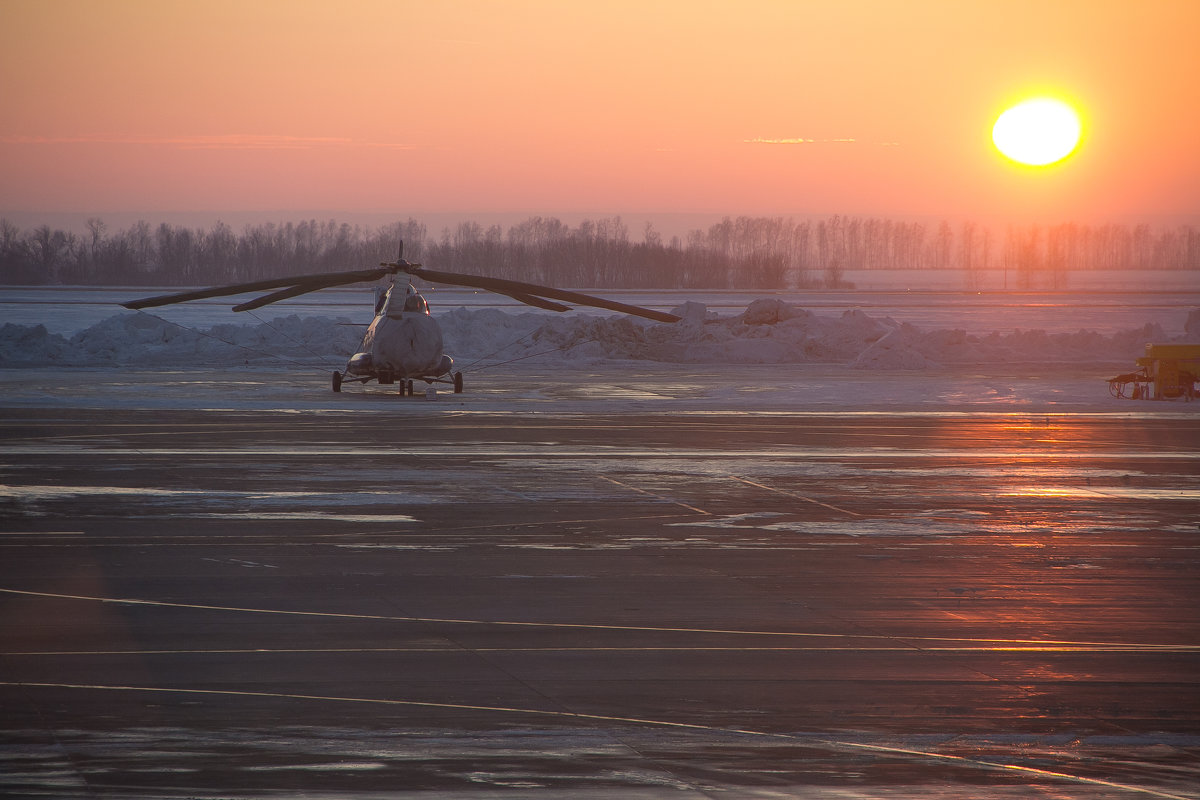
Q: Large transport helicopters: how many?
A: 1